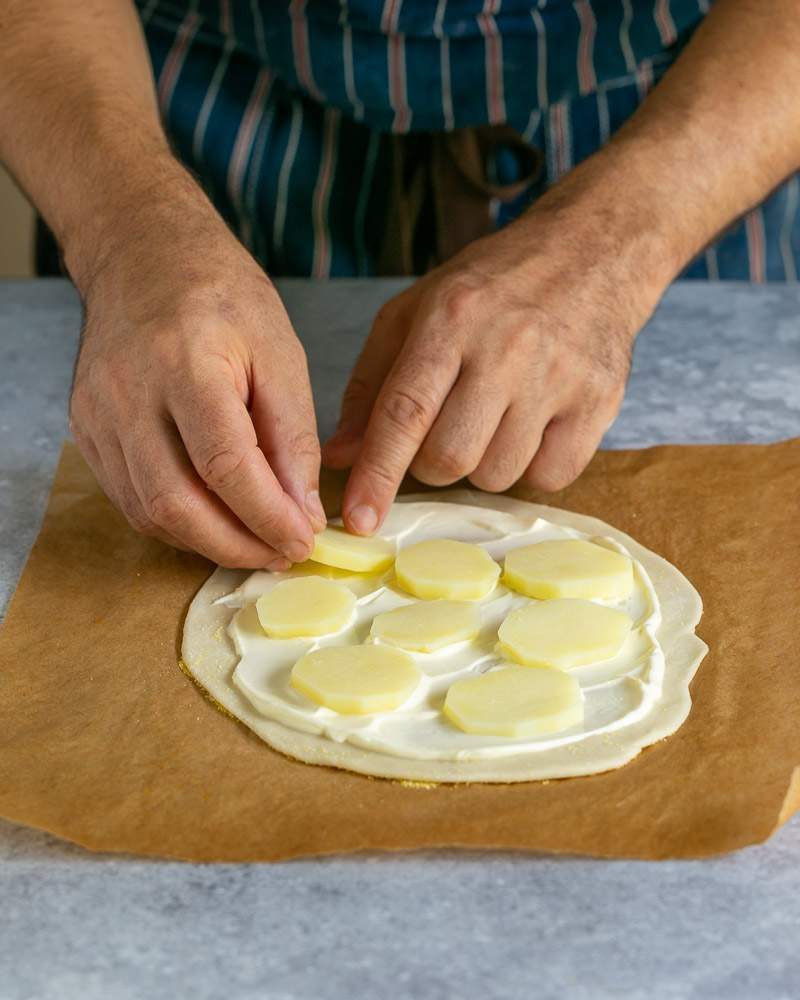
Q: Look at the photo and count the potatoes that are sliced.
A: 8